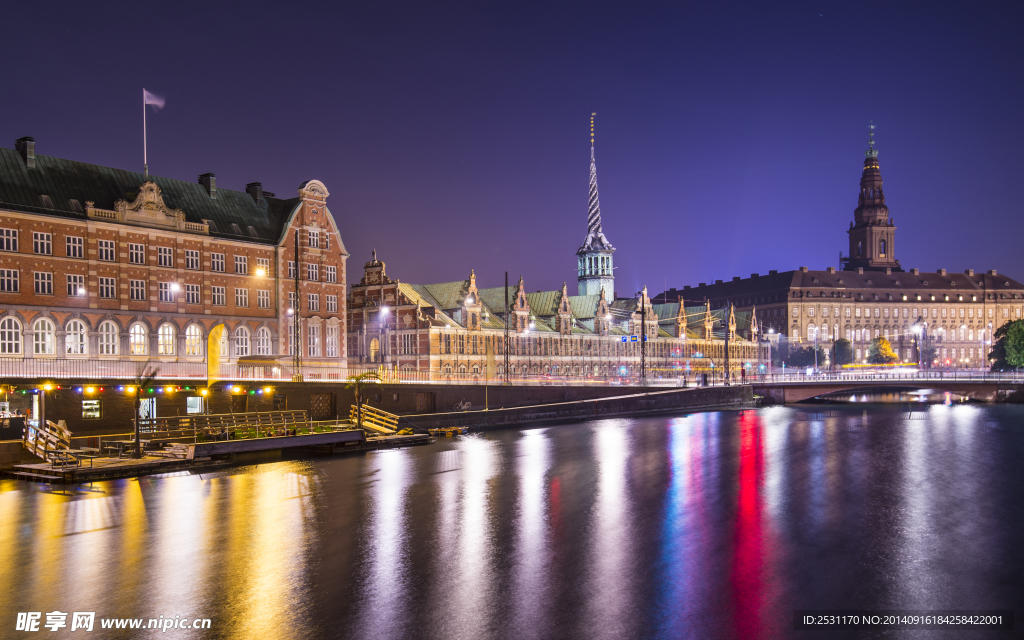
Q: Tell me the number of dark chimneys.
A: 3